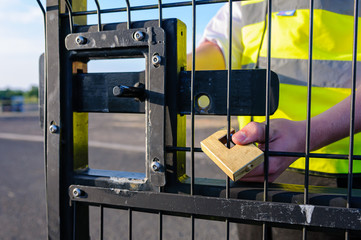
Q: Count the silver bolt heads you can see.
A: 6